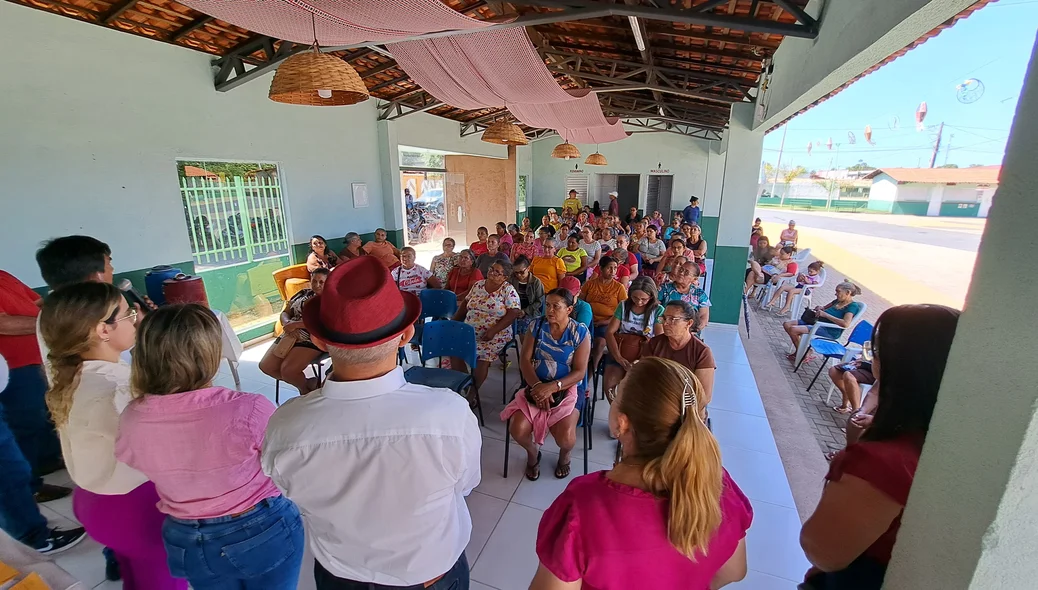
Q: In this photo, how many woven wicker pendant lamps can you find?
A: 4